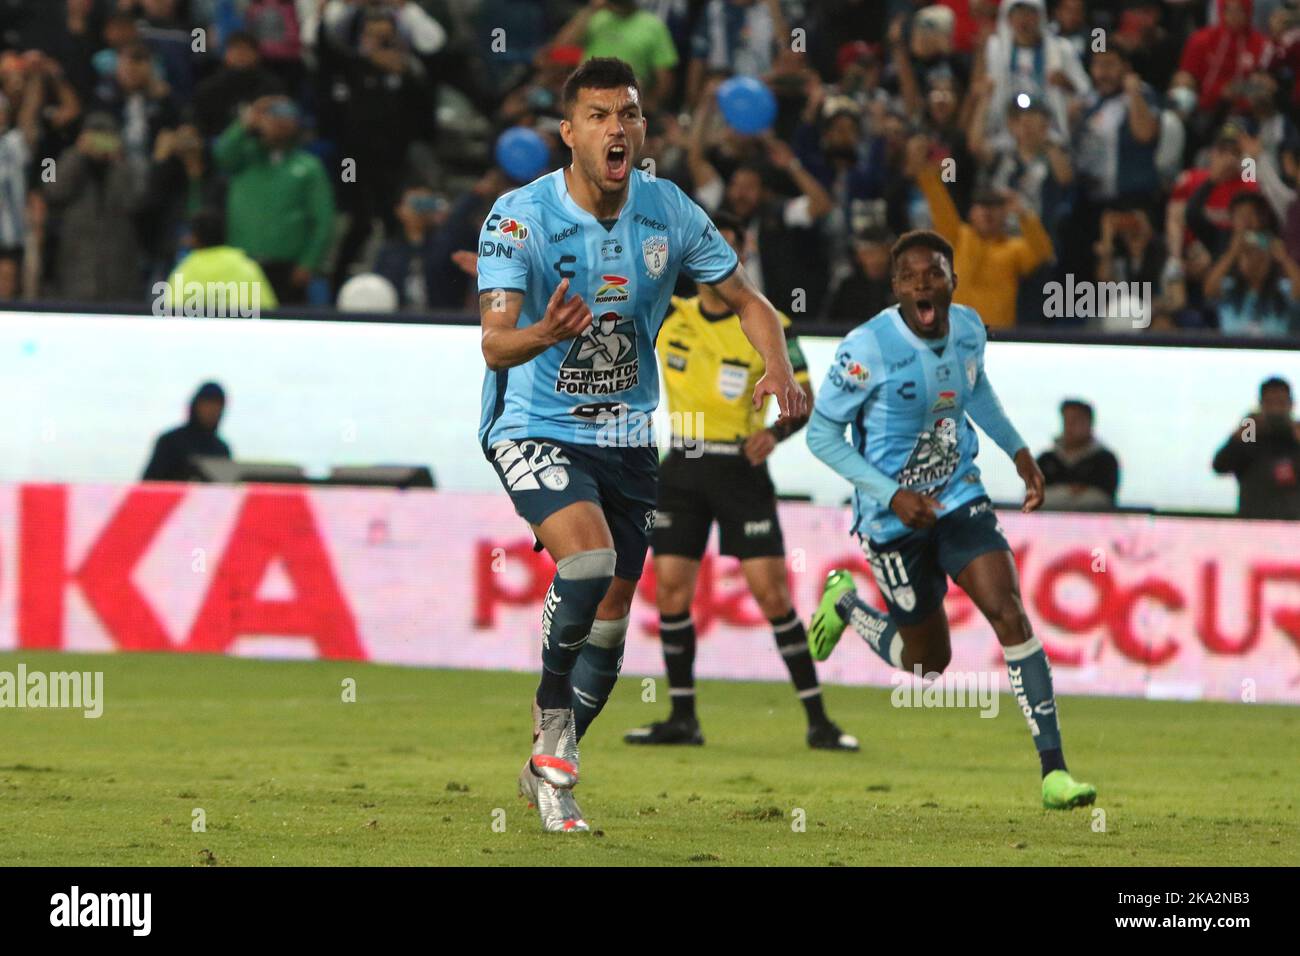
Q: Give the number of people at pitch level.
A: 6